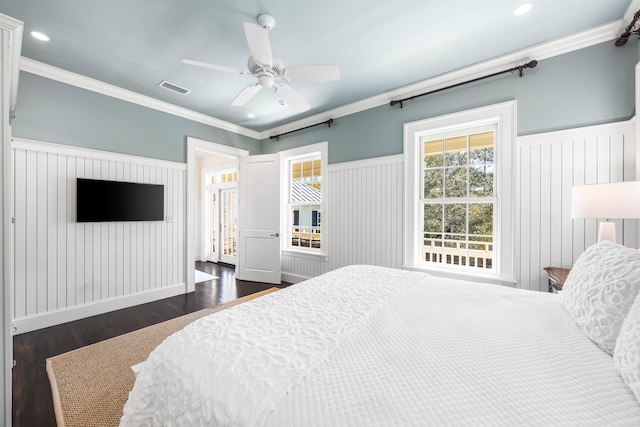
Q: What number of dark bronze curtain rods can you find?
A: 3